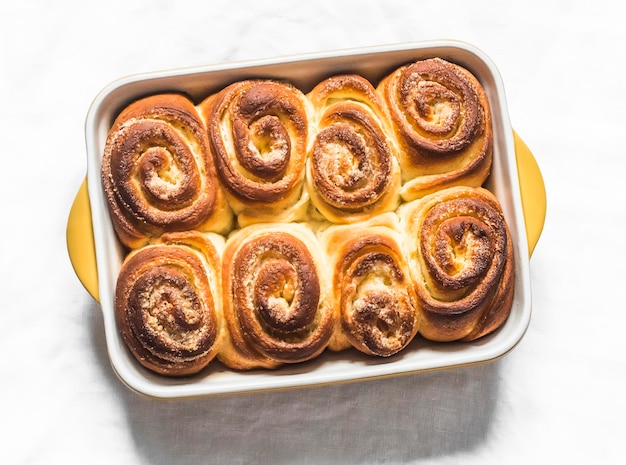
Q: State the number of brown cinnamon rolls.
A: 8